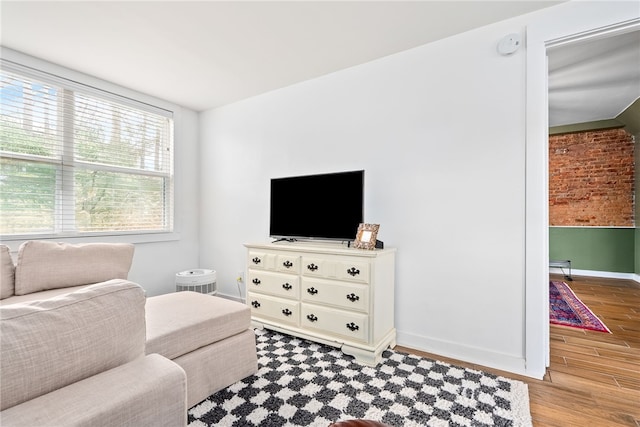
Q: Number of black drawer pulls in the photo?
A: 12